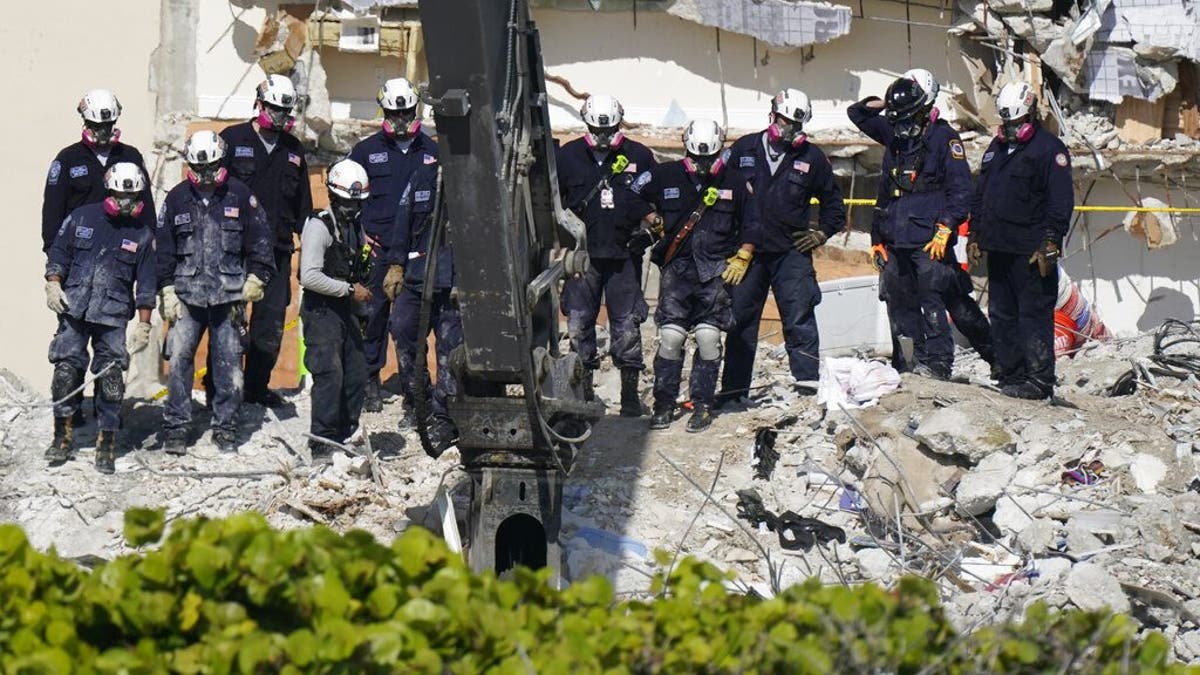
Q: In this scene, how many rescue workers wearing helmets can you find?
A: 12